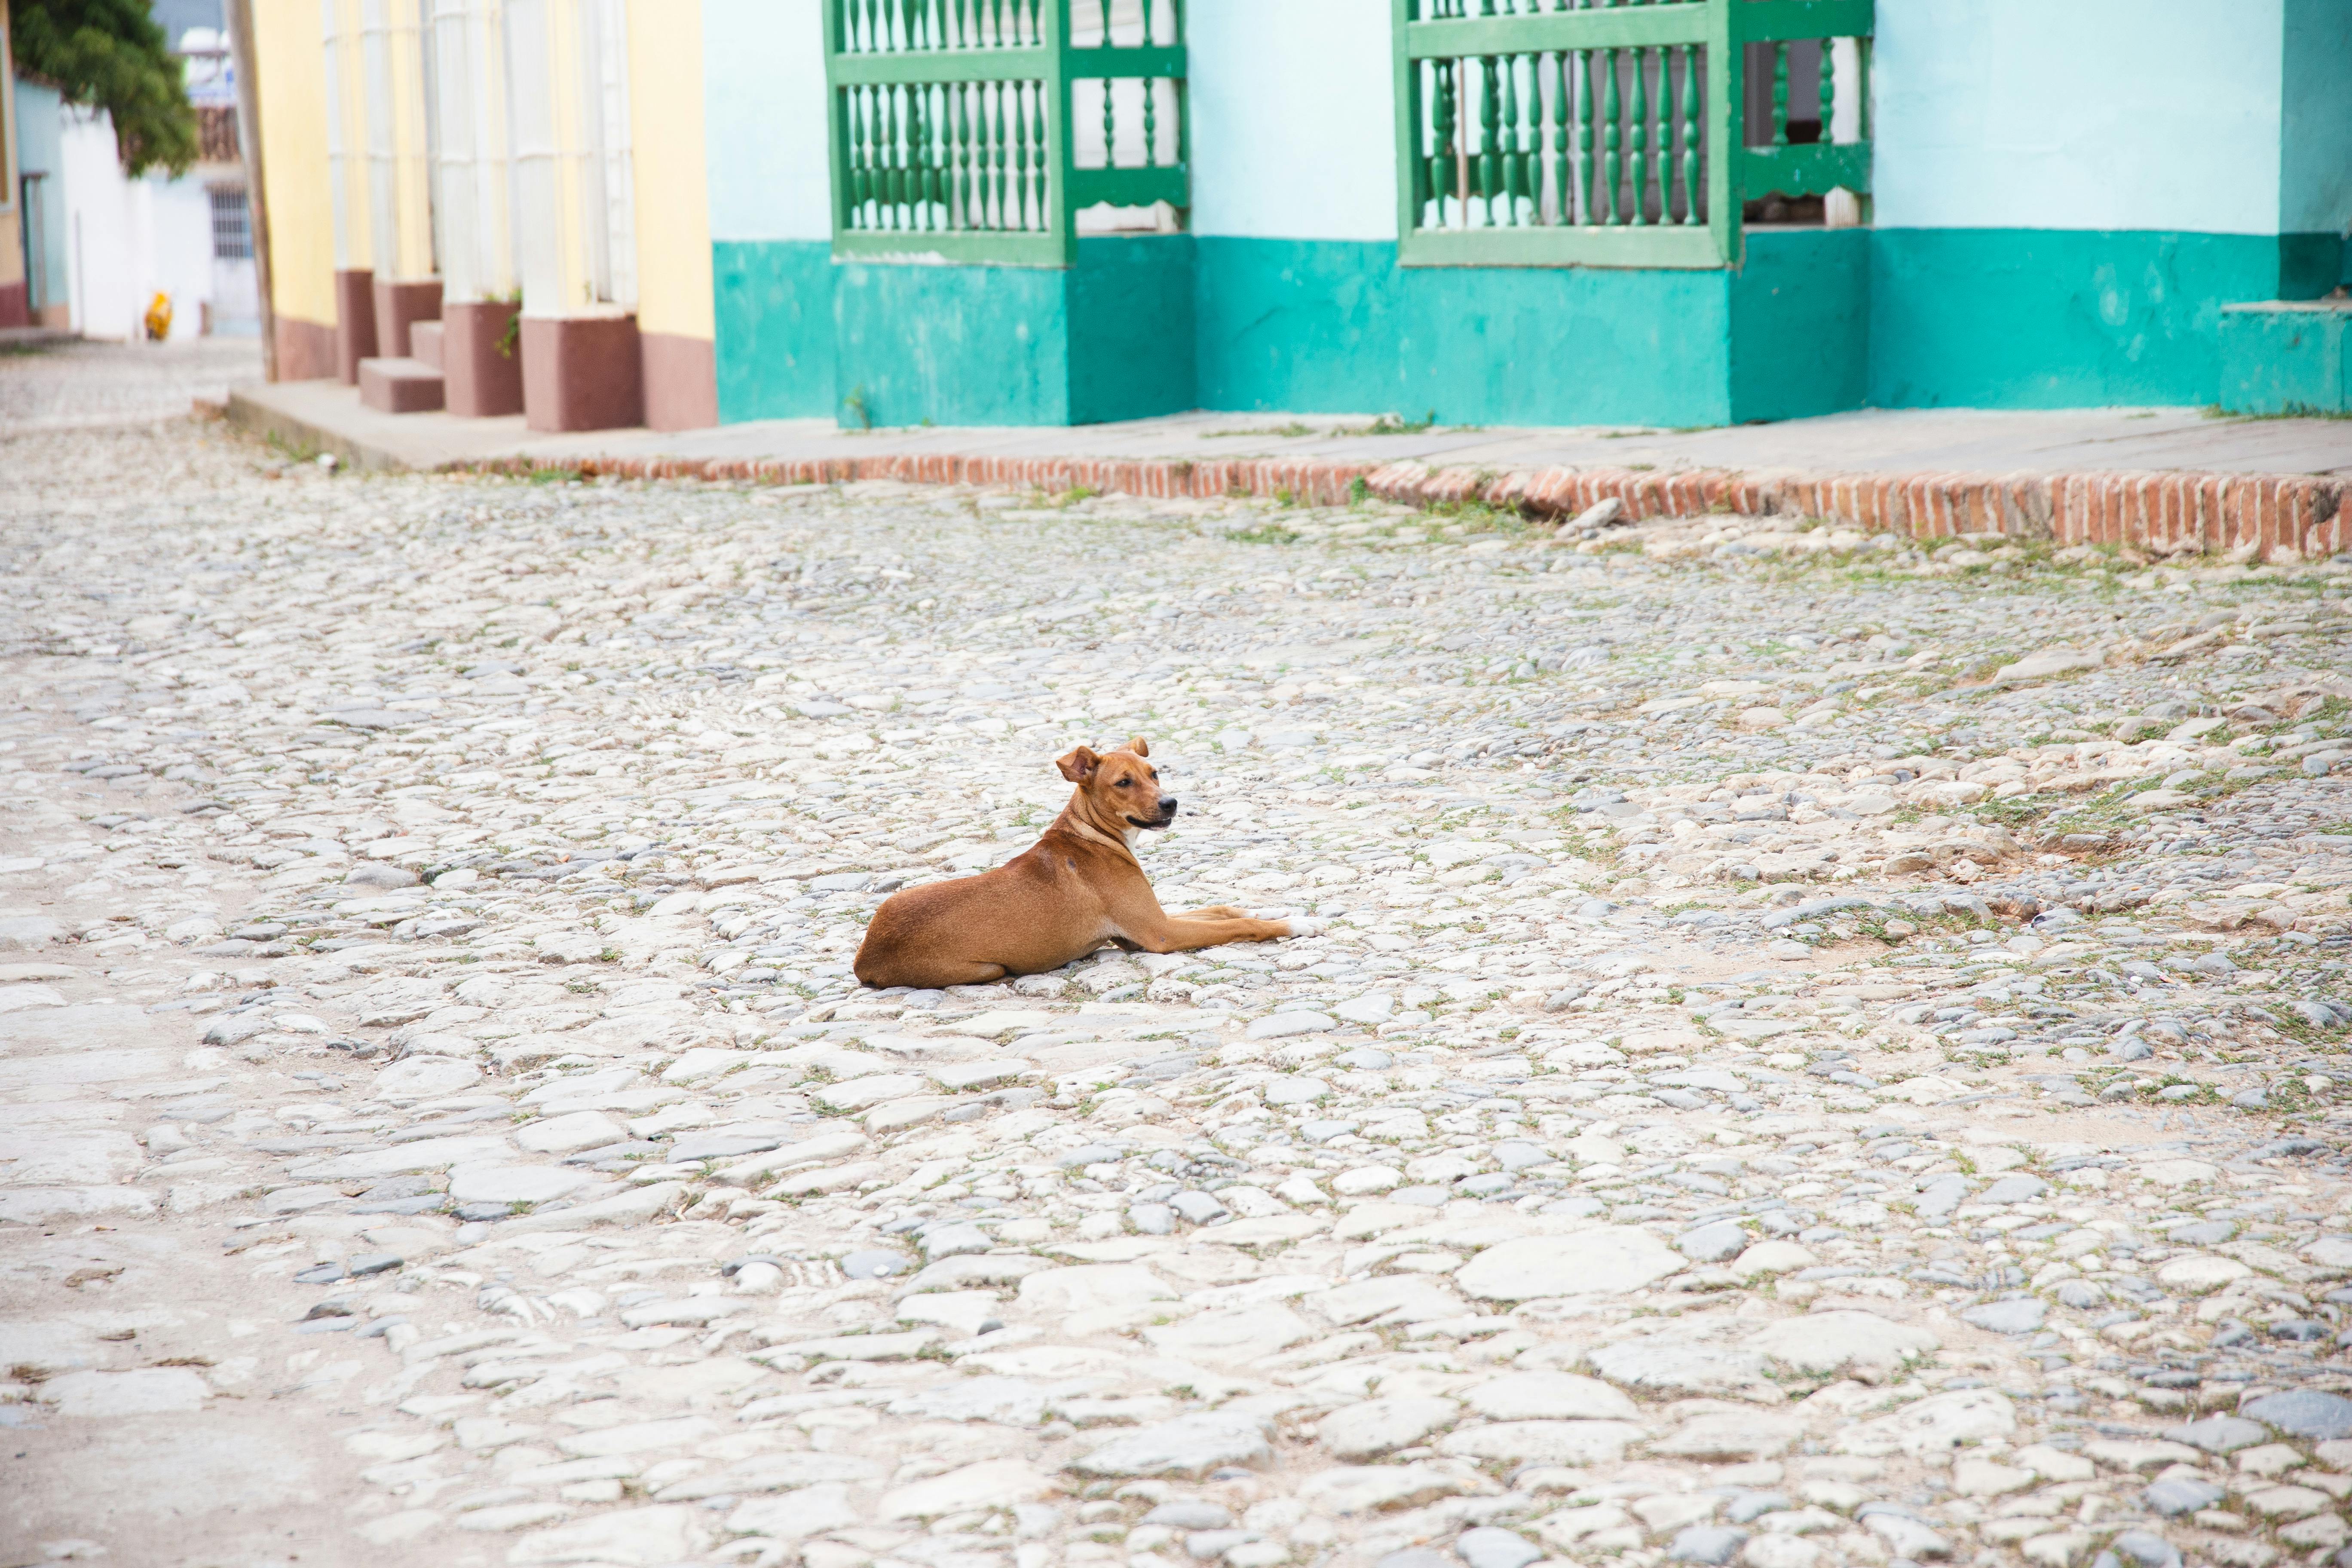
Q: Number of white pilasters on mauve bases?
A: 4